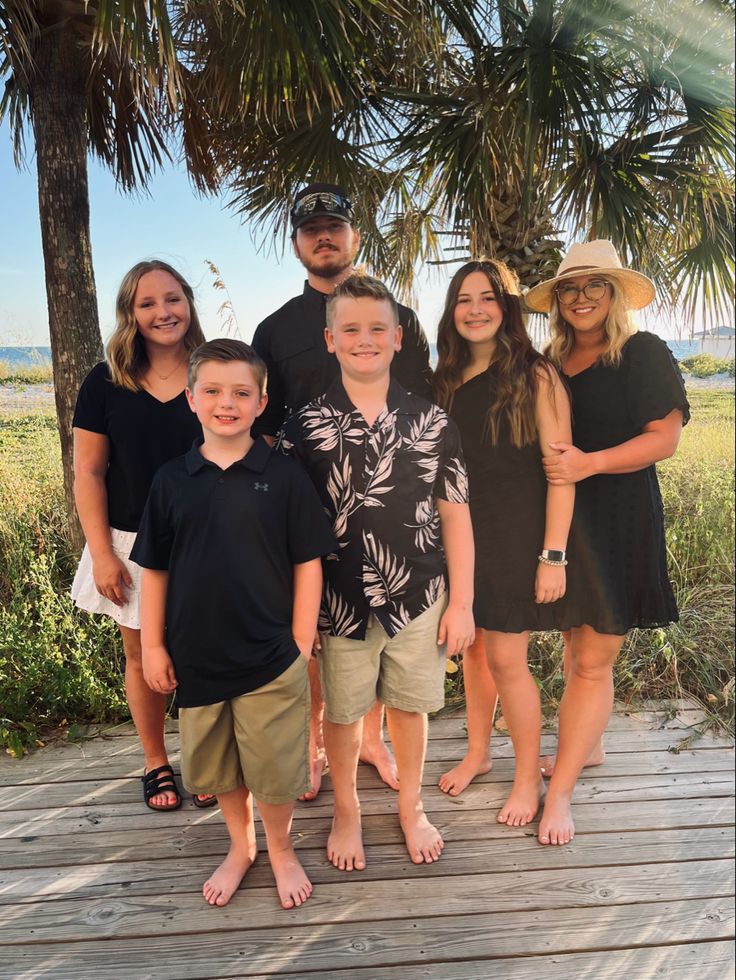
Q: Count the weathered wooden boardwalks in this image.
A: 1